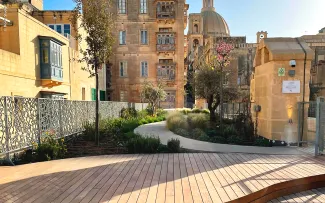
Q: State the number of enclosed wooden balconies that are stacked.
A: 3